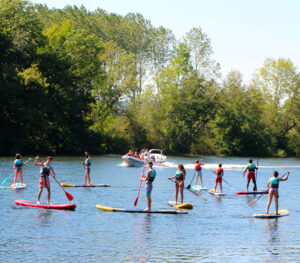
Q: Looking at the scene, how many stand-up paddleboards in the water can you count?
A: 9